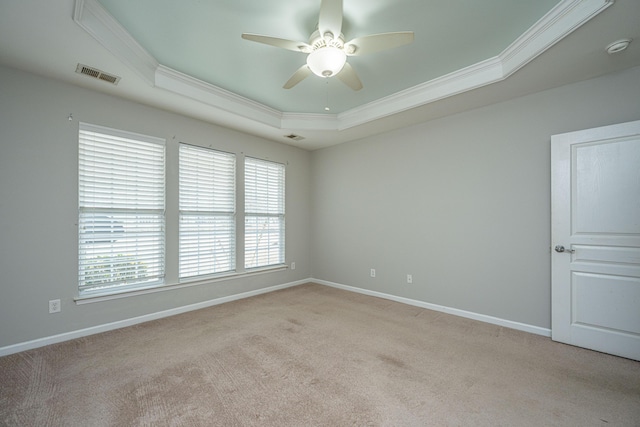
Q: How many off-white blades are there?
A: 5